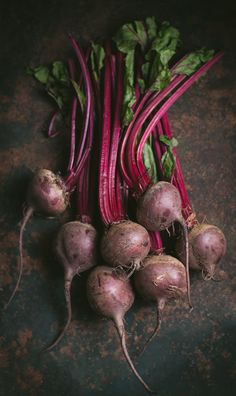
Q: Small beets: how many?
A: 7